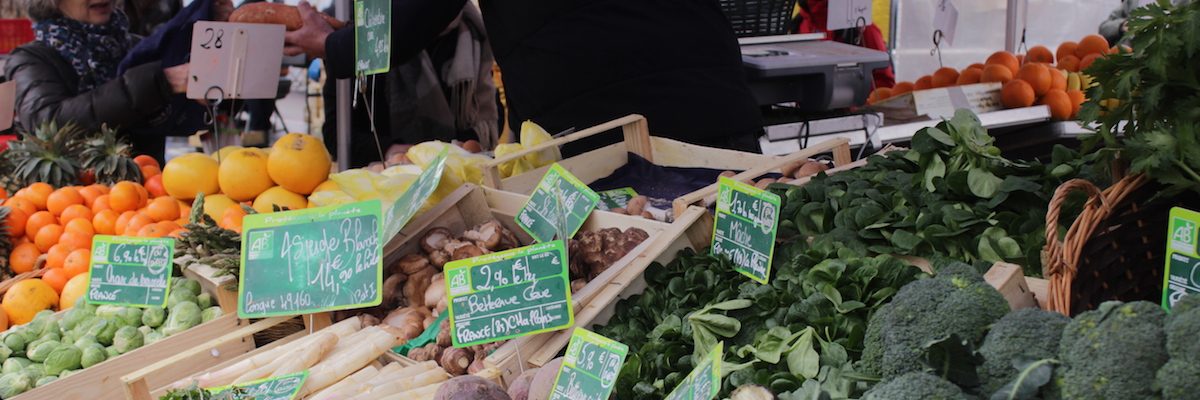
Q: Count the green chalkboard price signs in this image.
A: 12